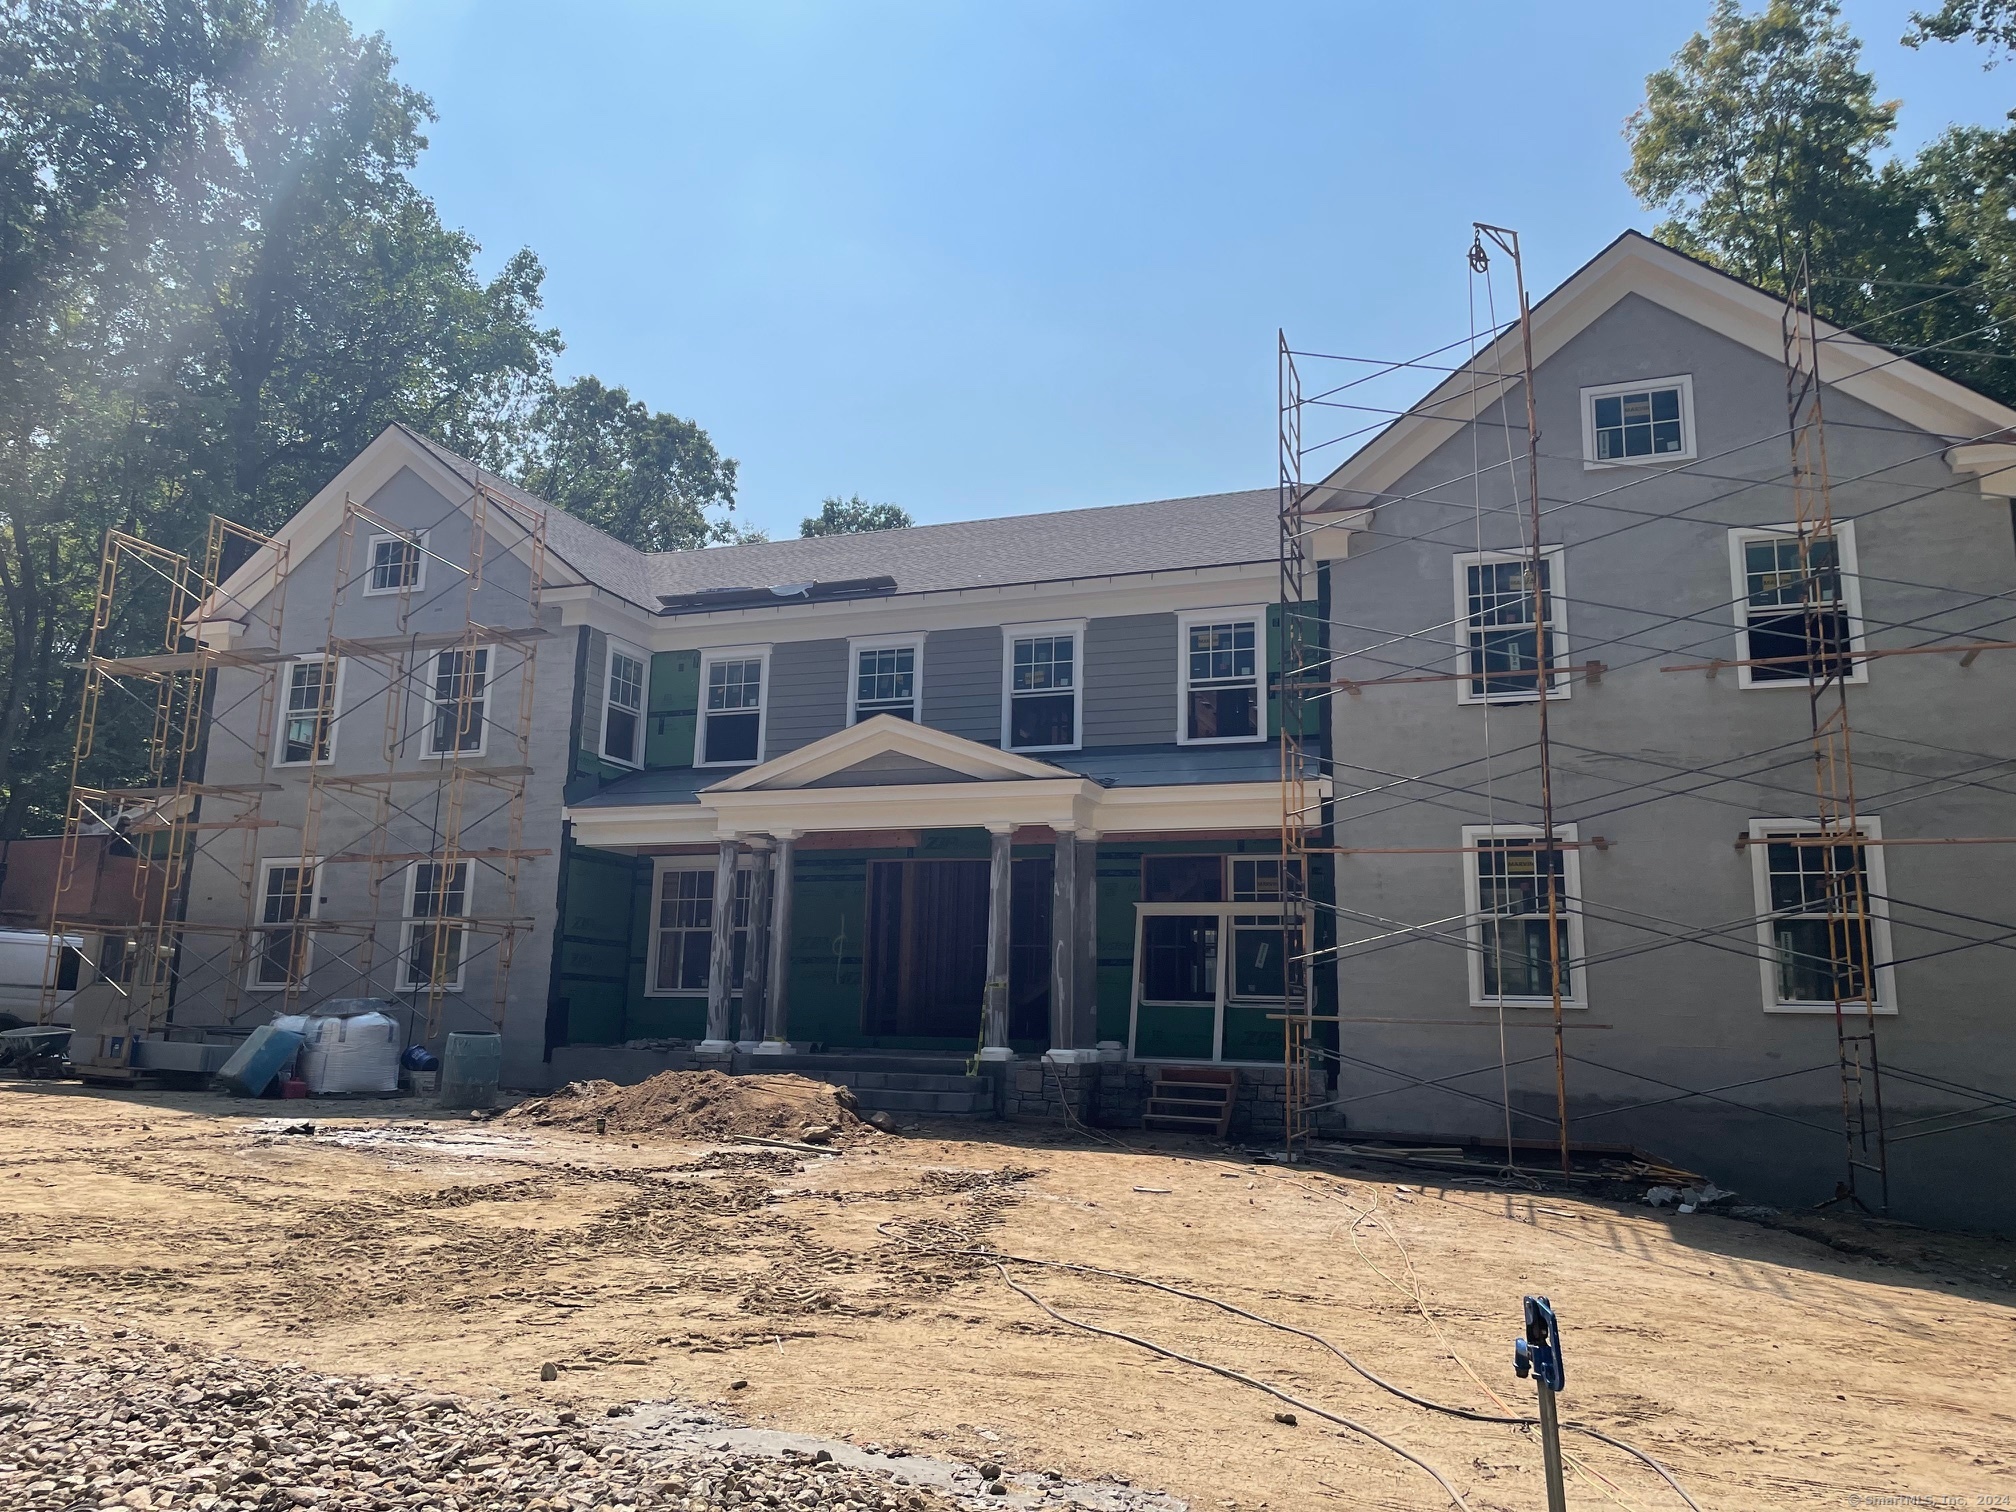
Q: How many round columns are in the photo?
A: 6